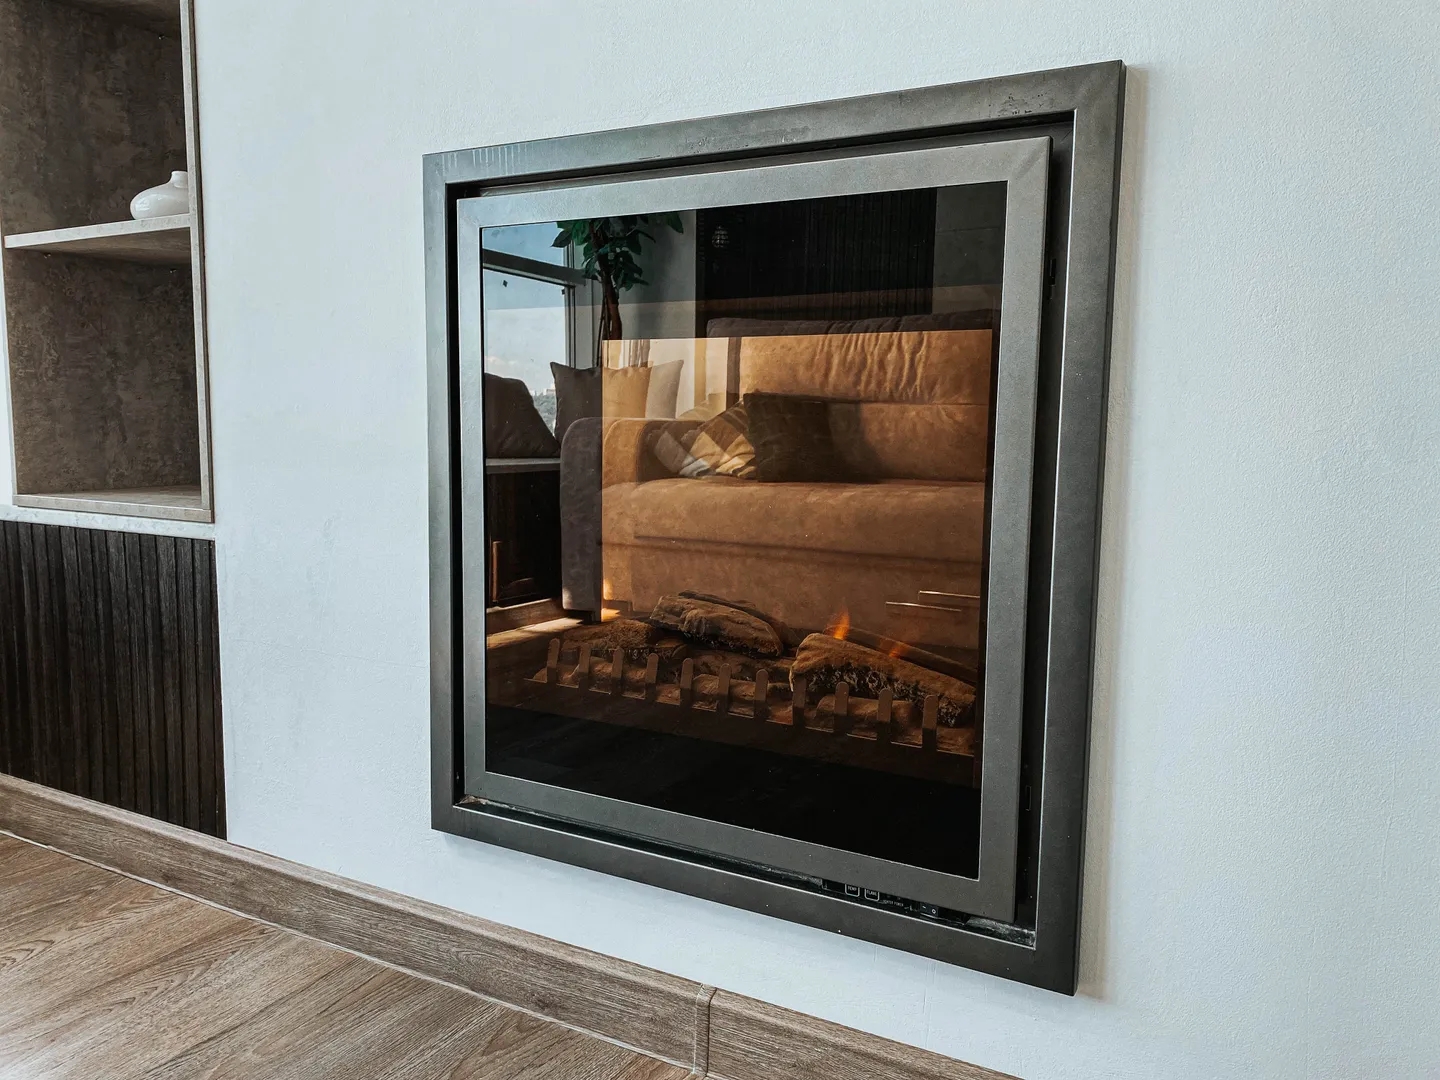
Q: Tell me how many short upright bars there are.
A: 11